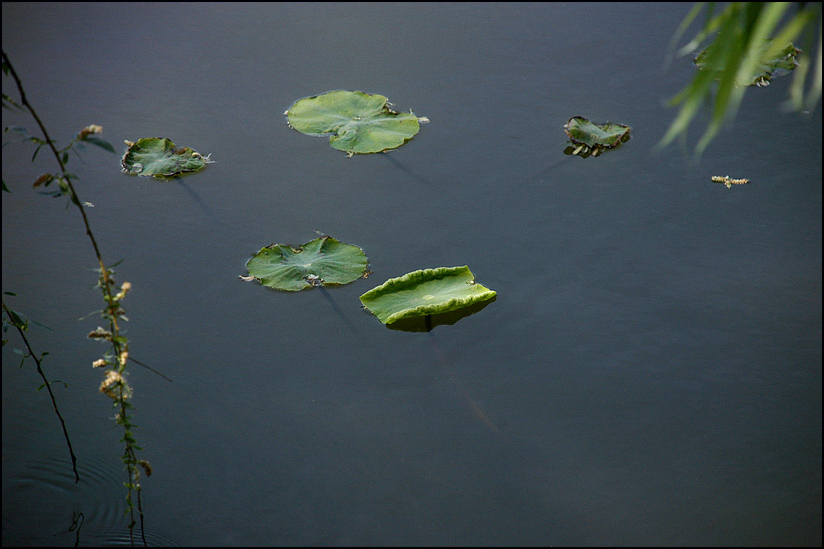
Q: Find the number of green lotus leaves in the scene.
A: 6